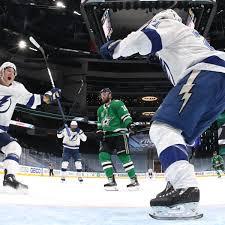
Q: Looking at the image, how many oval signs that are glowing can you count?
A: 2